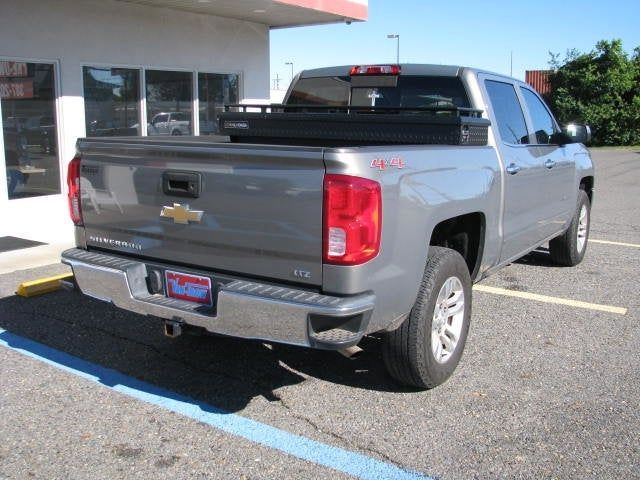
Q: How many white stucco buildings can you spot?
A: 1